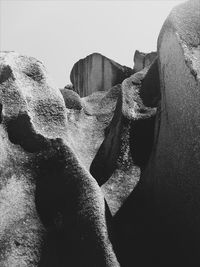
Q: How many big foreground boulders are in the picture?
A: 2